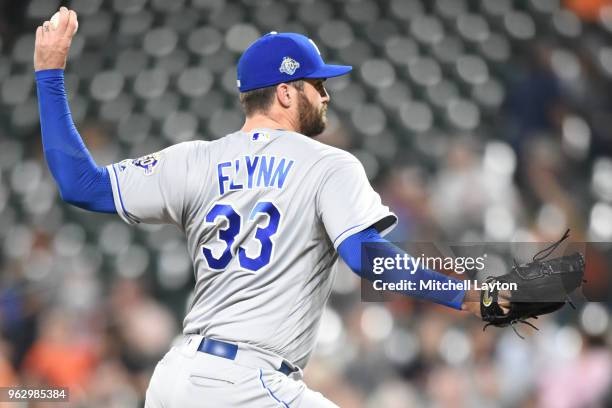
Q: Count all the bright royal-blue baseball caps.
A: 1